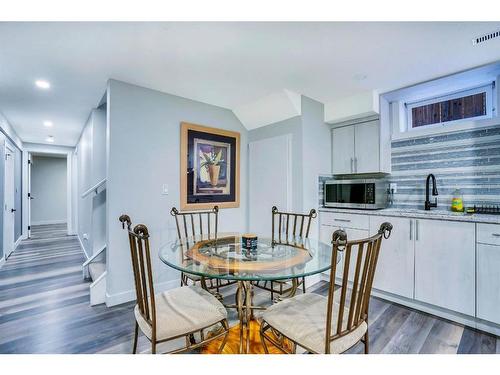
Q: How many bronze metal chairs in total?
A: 4